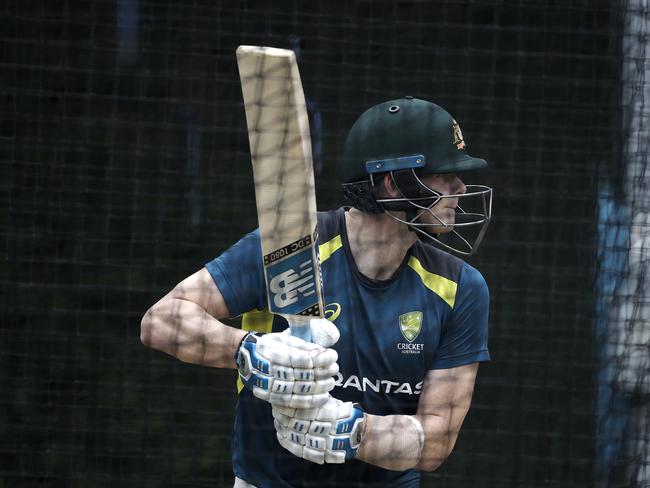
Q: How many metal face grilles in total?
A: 1